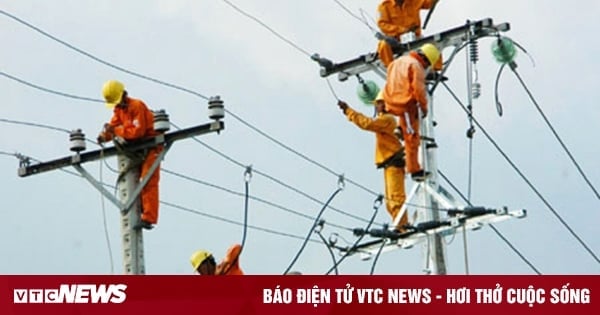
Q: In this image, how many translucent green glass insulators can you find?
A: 2